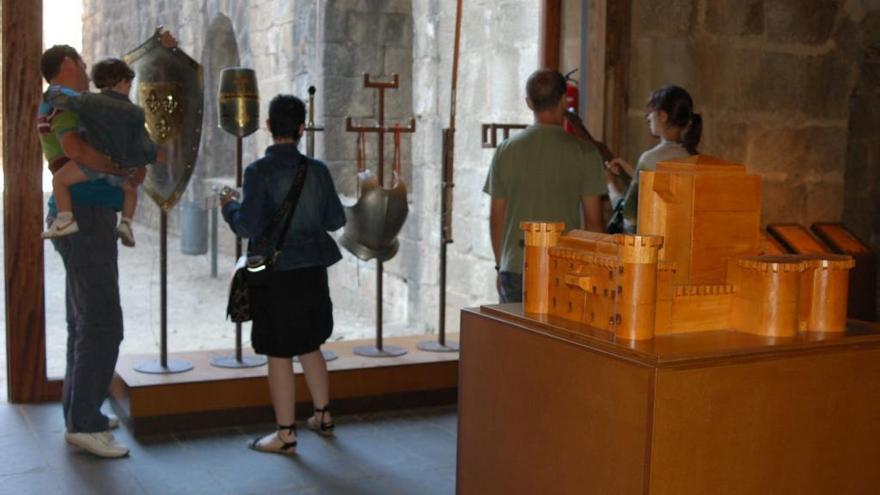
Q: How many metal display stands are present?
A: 5